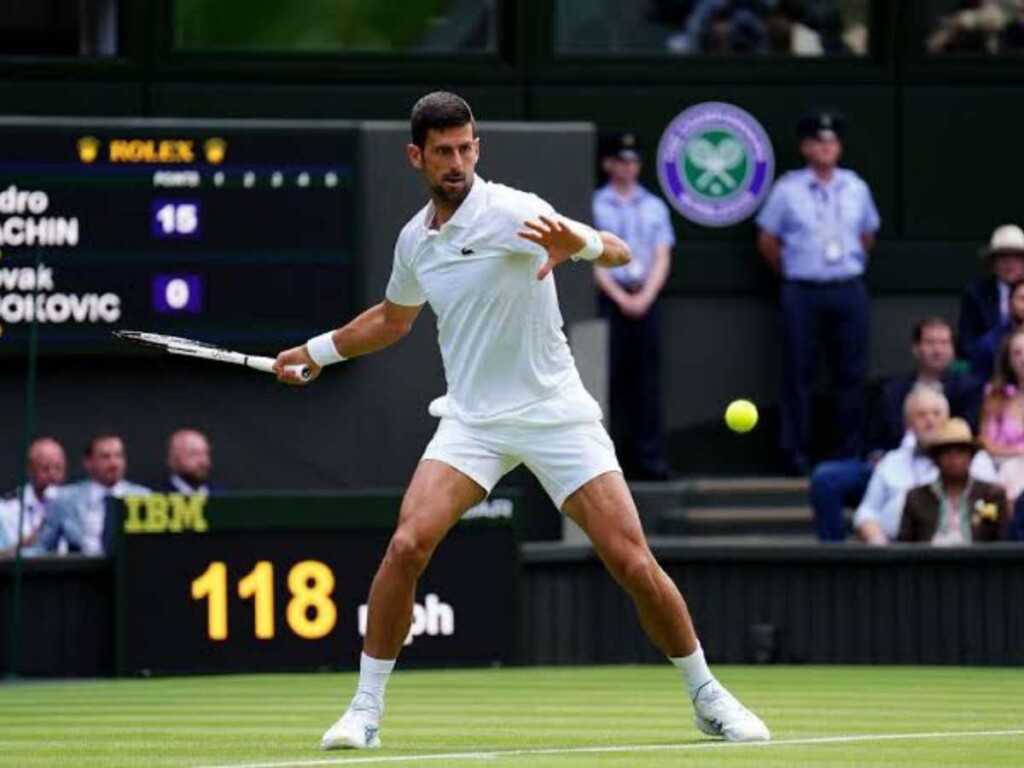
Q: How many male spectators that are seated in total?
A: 7